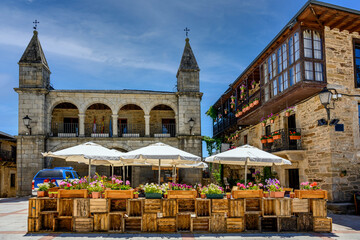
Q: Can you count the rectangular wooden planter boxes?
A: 5